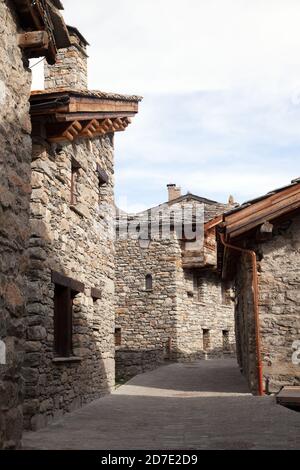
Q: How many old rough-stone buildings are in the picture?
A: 4